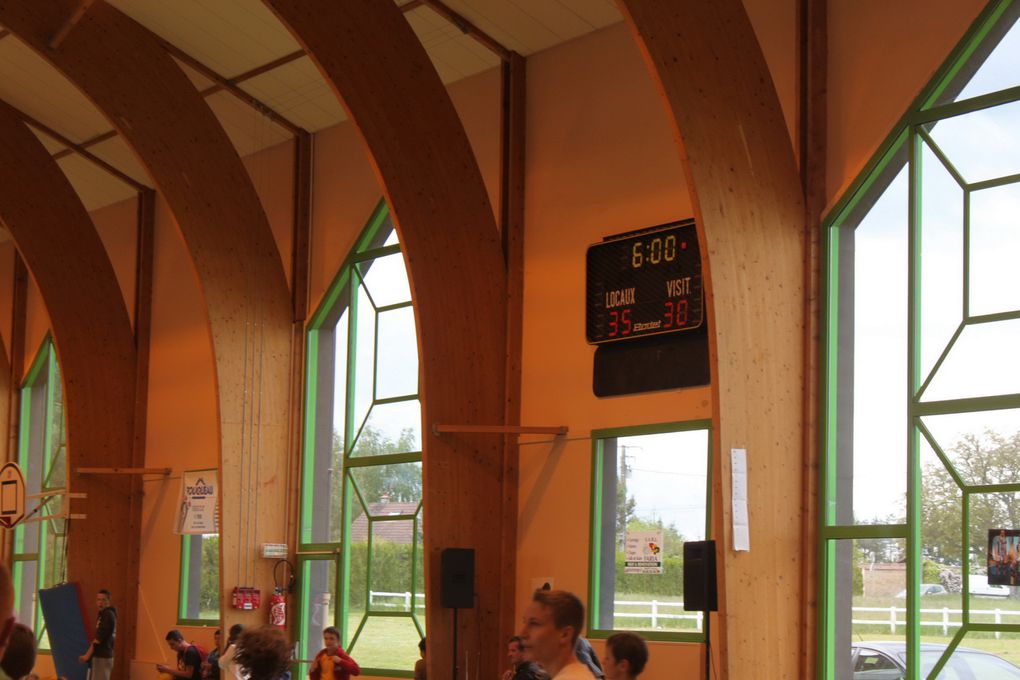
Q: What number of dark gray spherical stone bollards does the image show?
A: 0